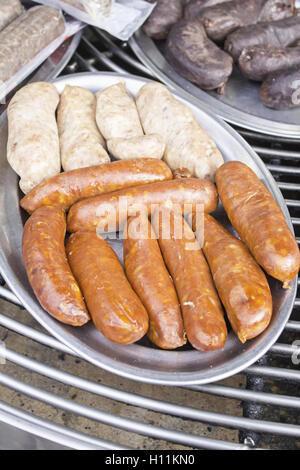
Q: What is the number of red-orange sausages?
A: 8